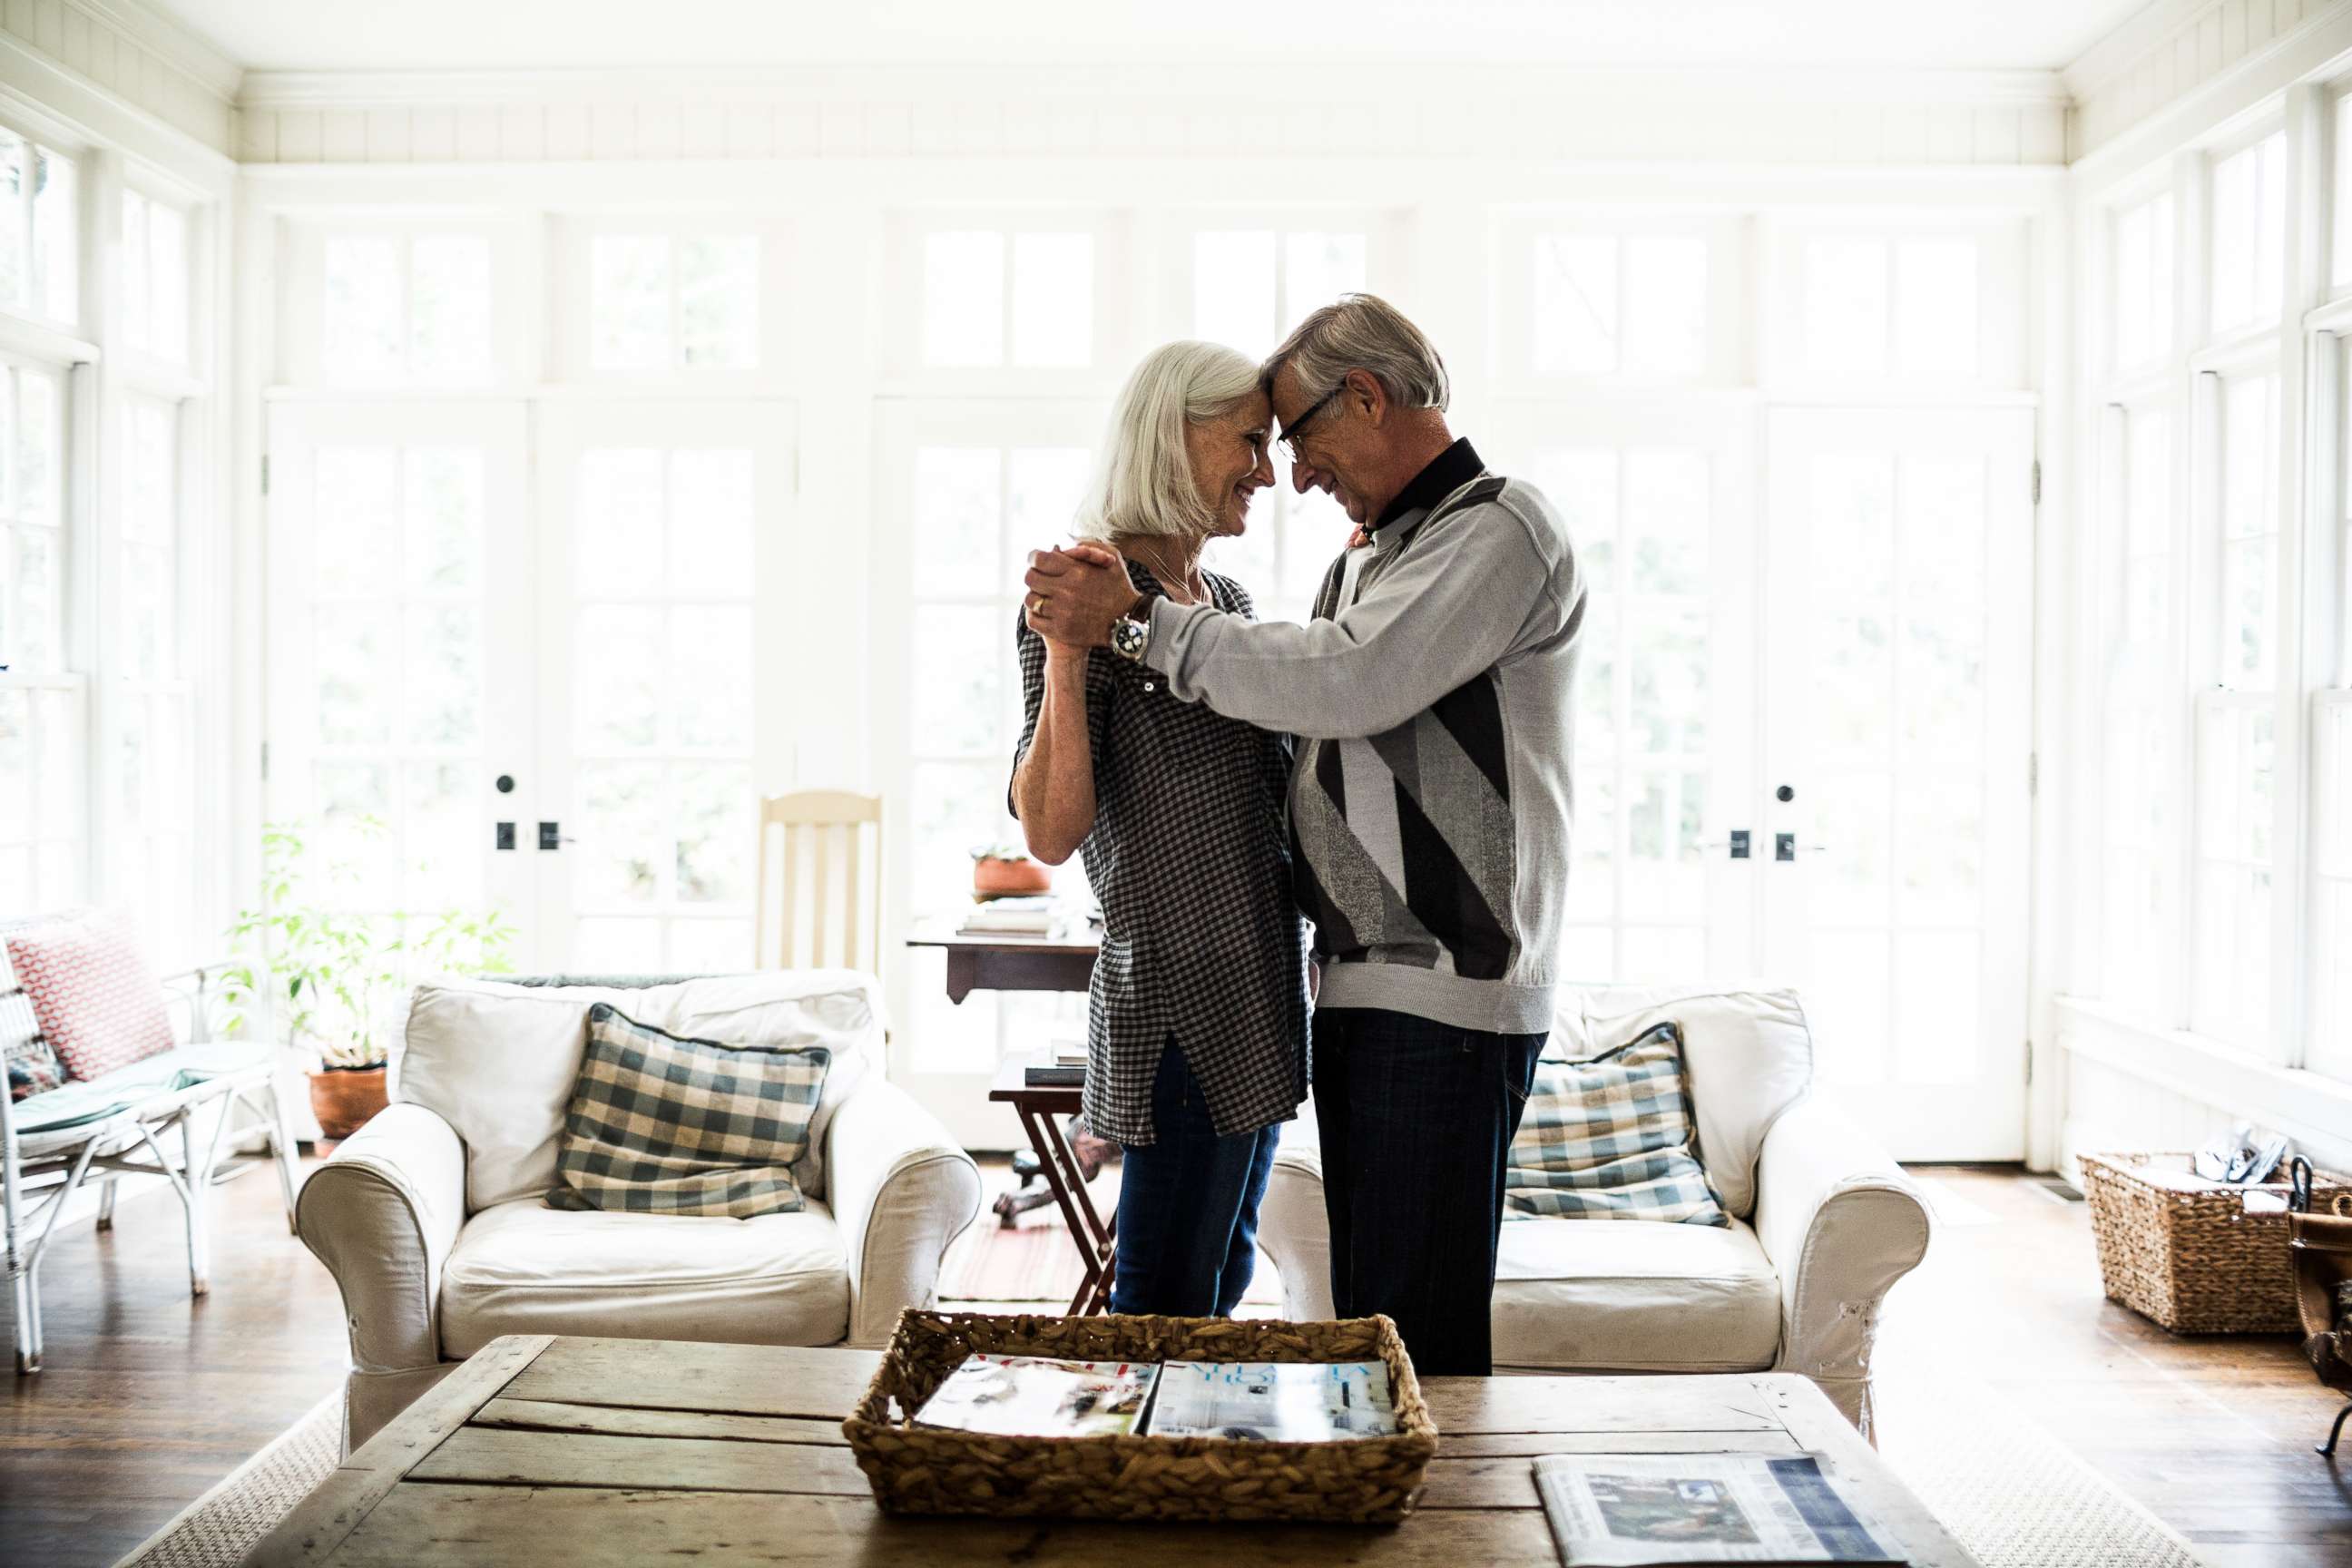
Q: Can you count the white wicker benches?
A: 1